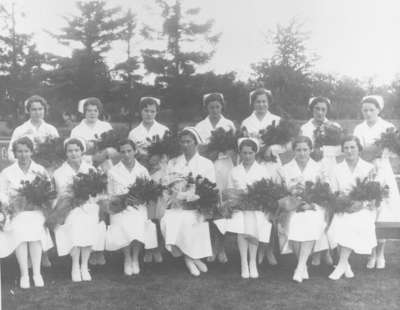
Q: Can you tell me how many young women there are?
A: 14